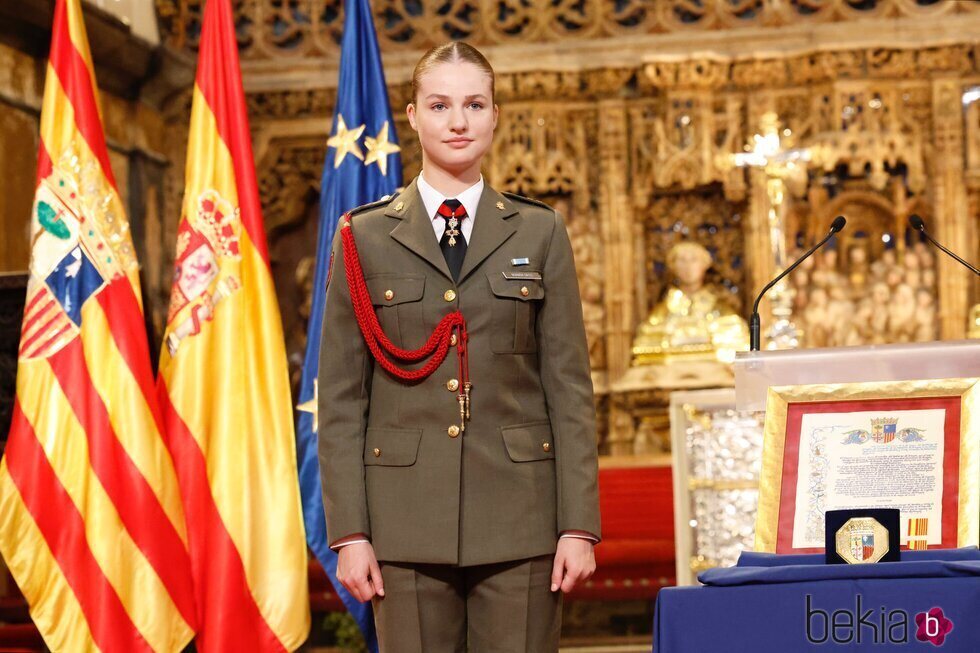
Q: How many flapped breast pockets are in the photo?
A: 2